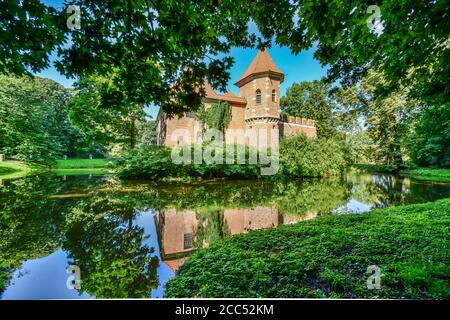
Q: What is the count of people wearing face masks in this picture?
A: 0